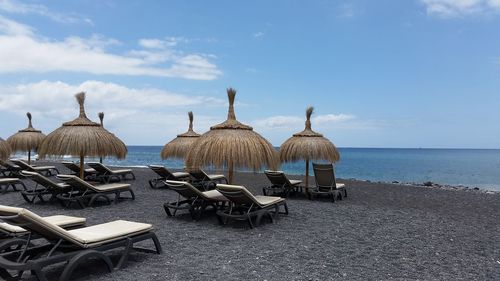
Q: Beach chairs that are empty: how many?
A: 15